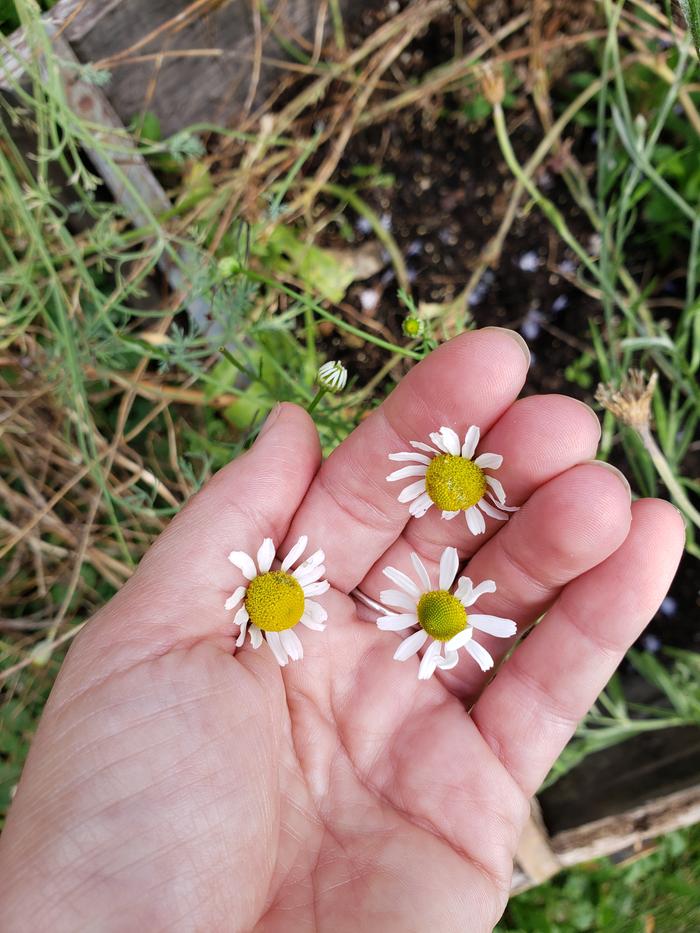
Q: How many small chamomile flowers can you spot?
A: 3